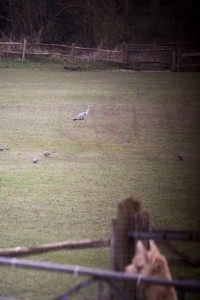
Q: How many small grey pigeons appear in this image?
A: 4